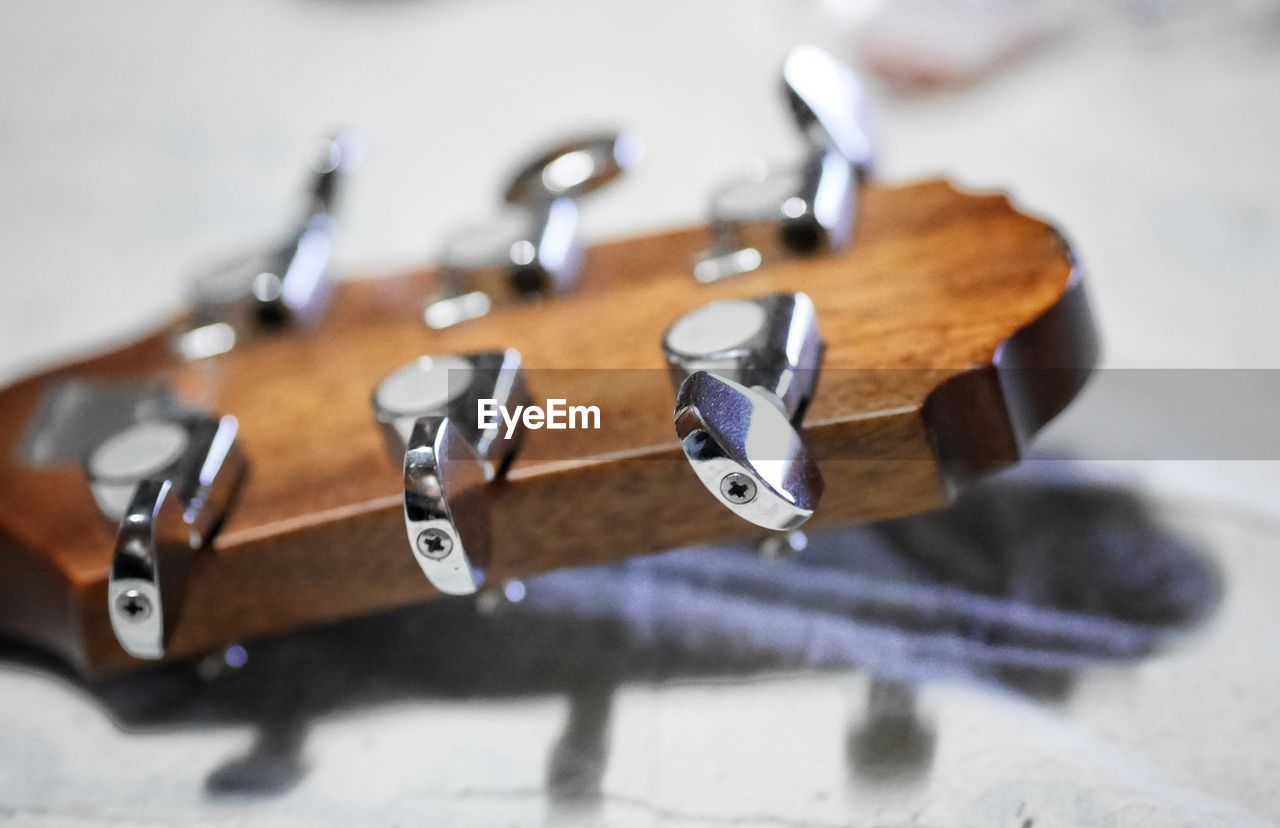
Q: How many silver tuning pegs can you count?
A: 6